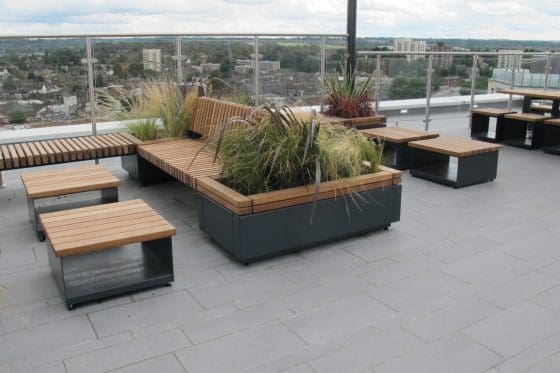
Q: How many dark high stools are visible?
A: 3